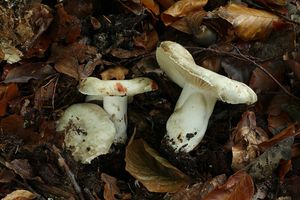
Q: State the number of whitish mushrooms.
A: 3